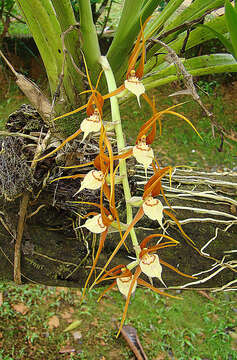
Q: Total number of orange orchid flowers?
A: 8